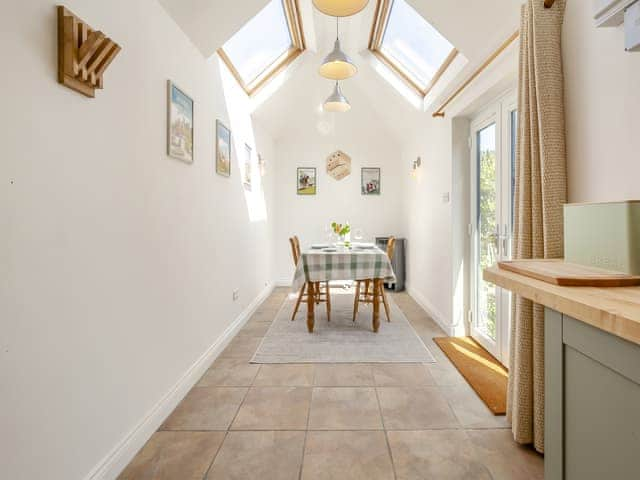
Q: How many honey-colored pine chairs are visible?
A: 2